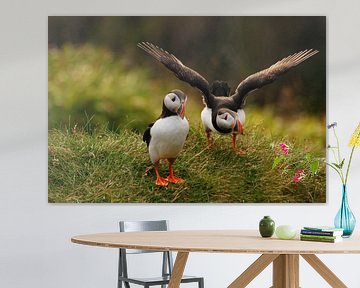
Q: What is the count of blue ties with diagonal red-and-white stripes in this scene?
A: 0